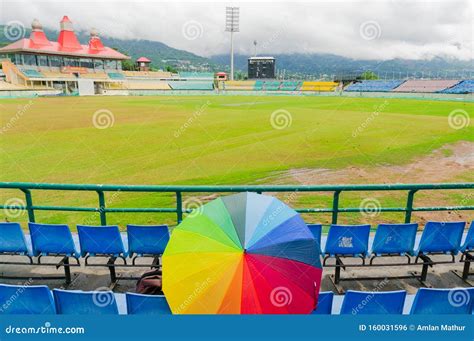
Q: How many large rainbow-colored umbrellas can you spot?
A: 1